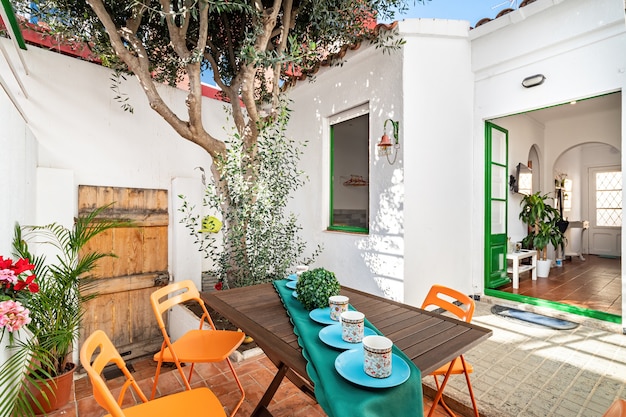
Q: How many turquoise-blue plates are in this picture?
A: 6